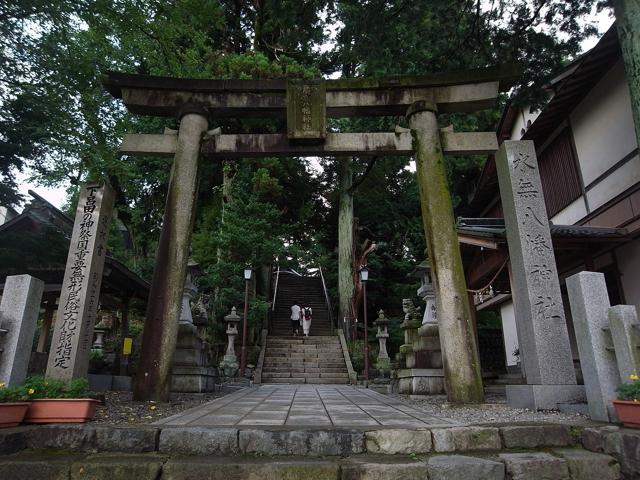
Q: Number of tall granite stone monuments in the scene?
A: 2